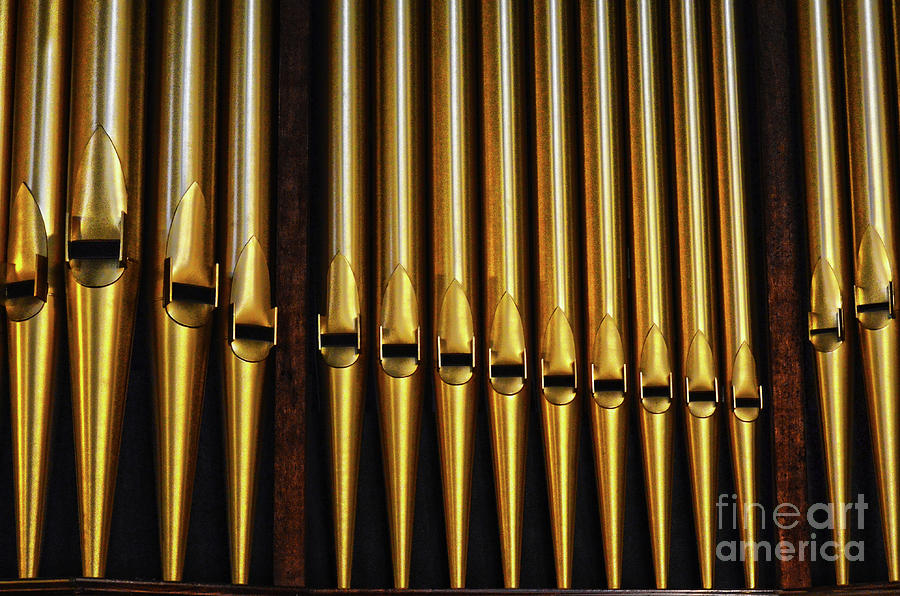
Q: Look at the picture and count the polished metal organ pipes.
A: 15